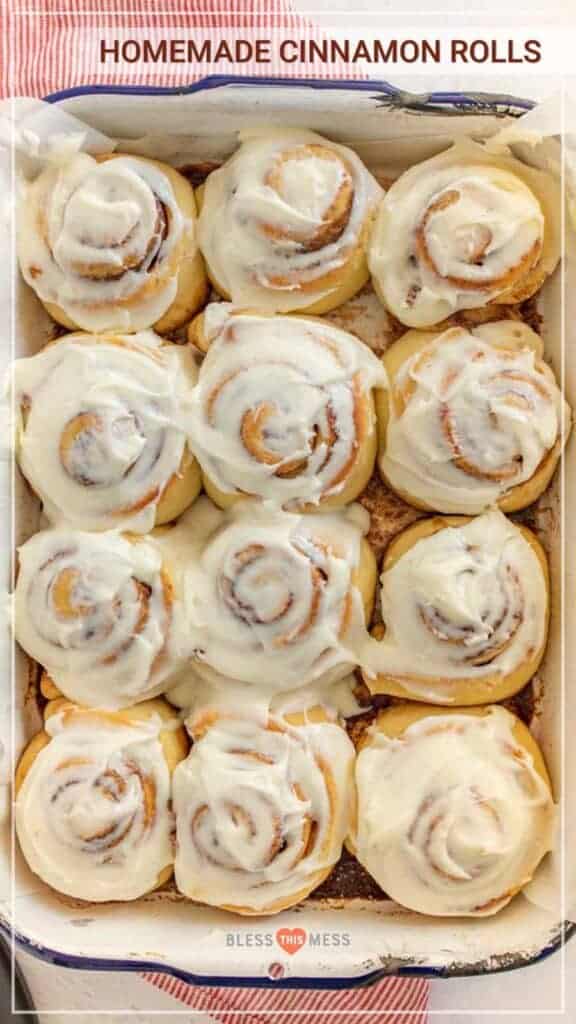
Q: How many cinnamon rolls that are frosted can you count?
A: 12